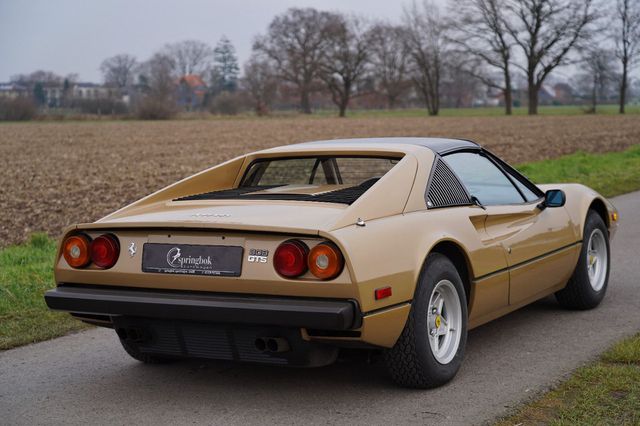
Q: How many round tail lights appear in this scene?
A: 4